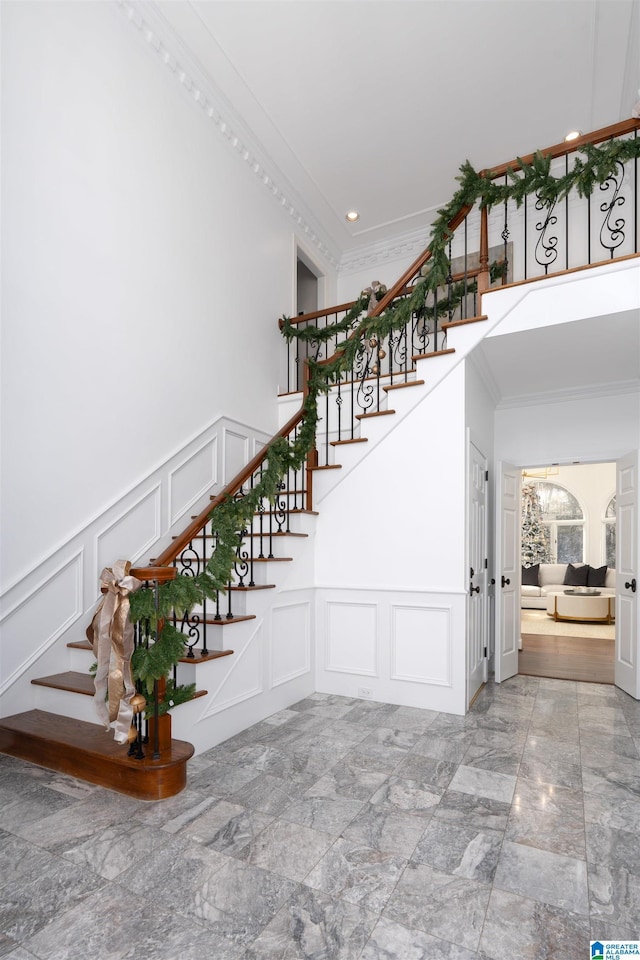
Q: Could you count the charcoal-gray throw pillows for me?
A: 3